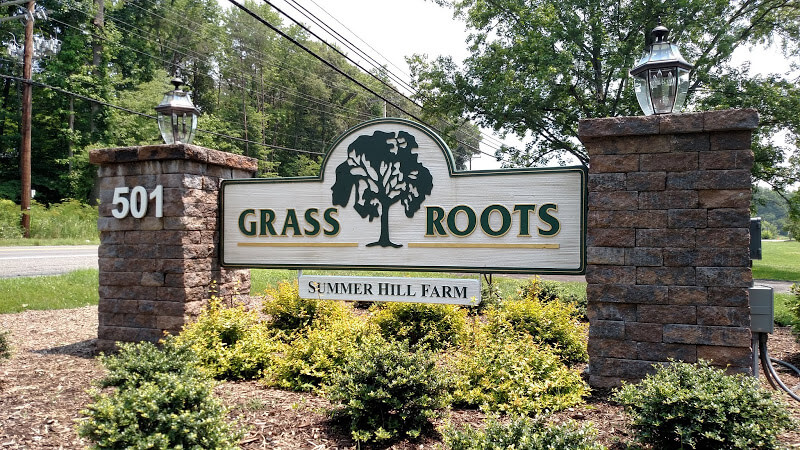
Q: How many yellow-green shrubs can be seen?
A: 6